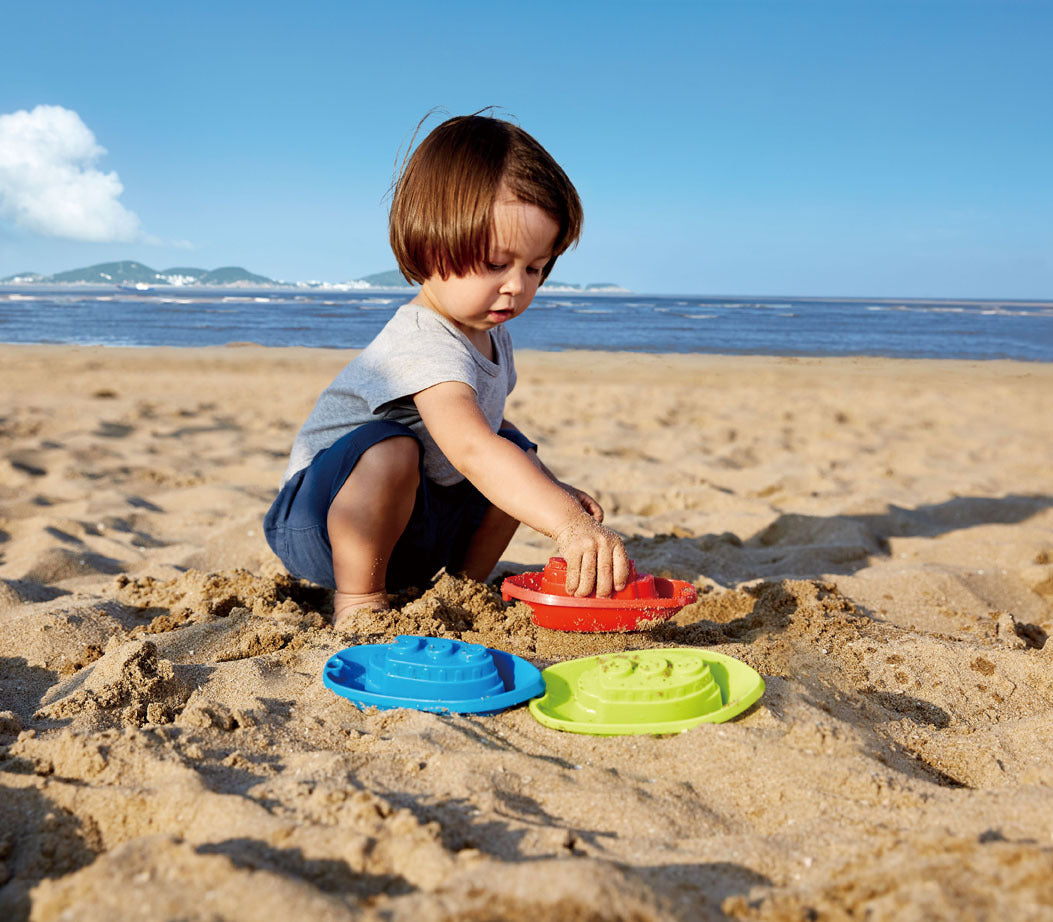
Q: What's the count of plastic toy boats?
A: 3